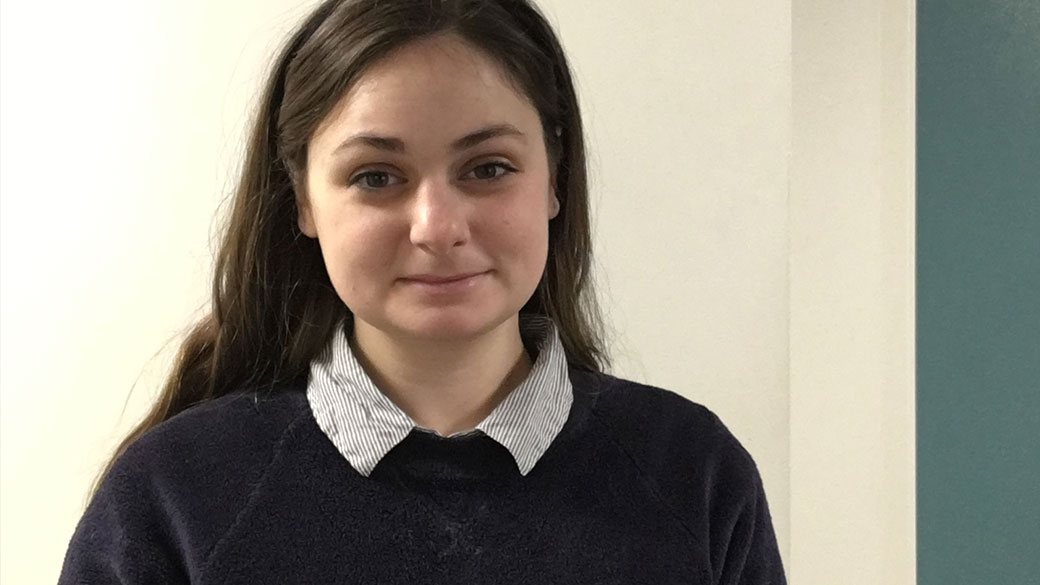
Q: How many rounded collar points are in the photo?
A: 0